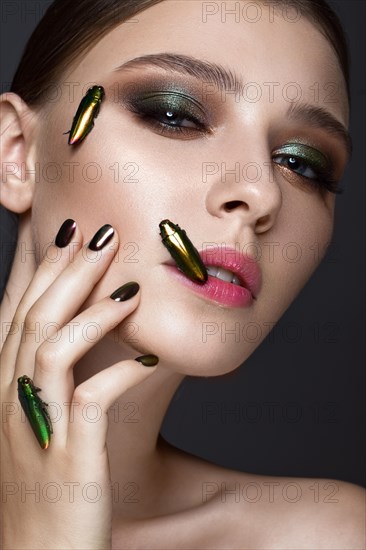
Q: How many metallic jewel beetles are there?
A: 3